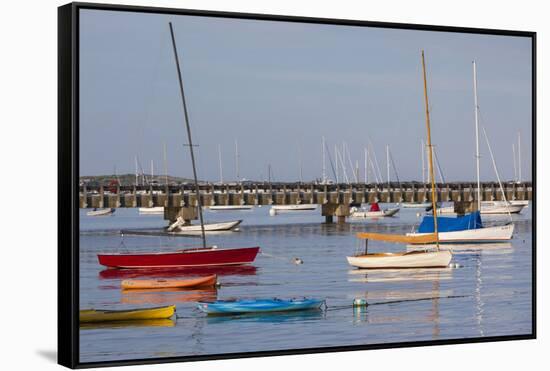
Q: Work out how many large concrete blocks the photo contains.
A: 3